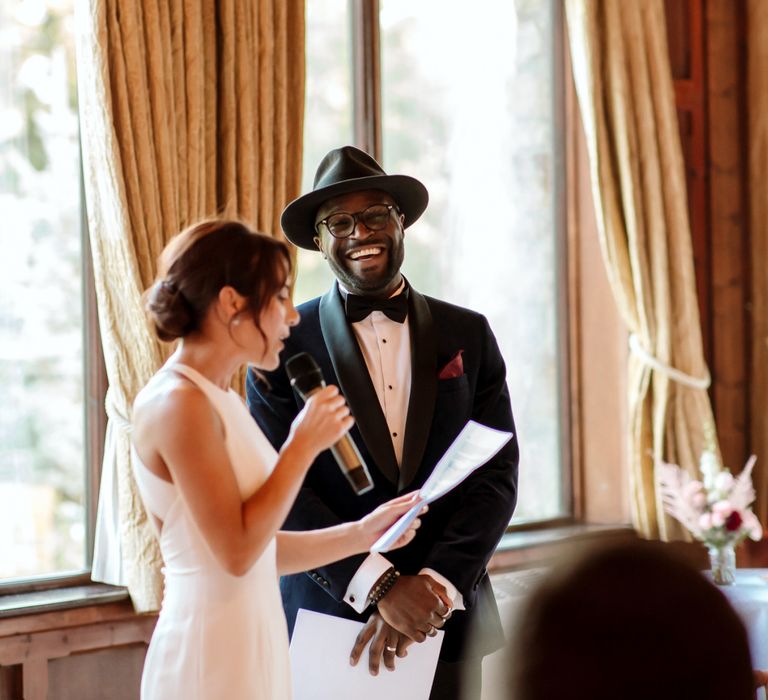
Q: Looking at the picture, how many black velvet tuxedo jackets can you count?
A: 1